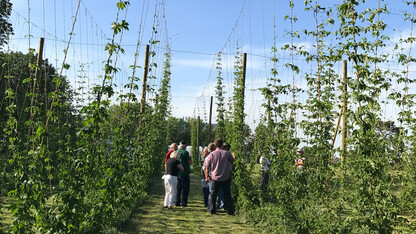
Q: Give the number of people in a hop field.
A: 9